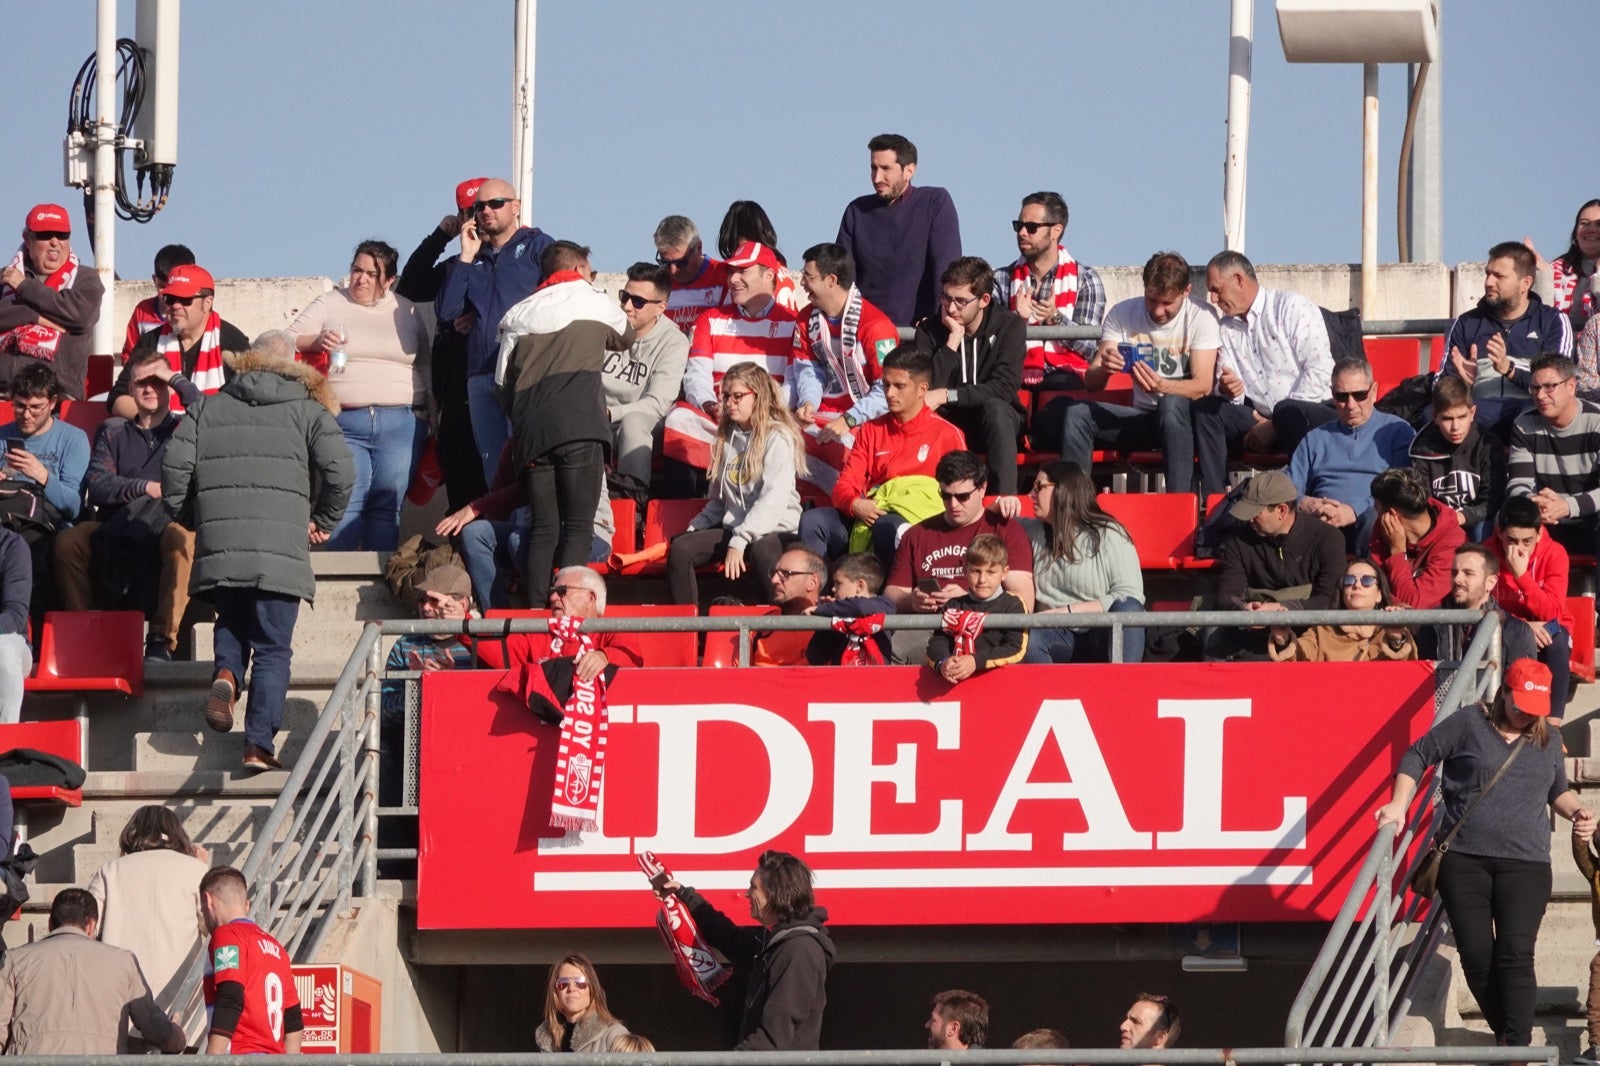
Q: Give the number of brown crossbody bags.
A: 1